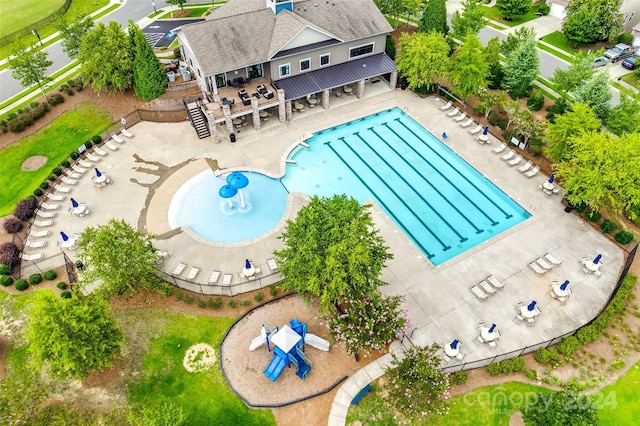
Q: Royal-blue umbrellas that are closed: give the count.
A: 11